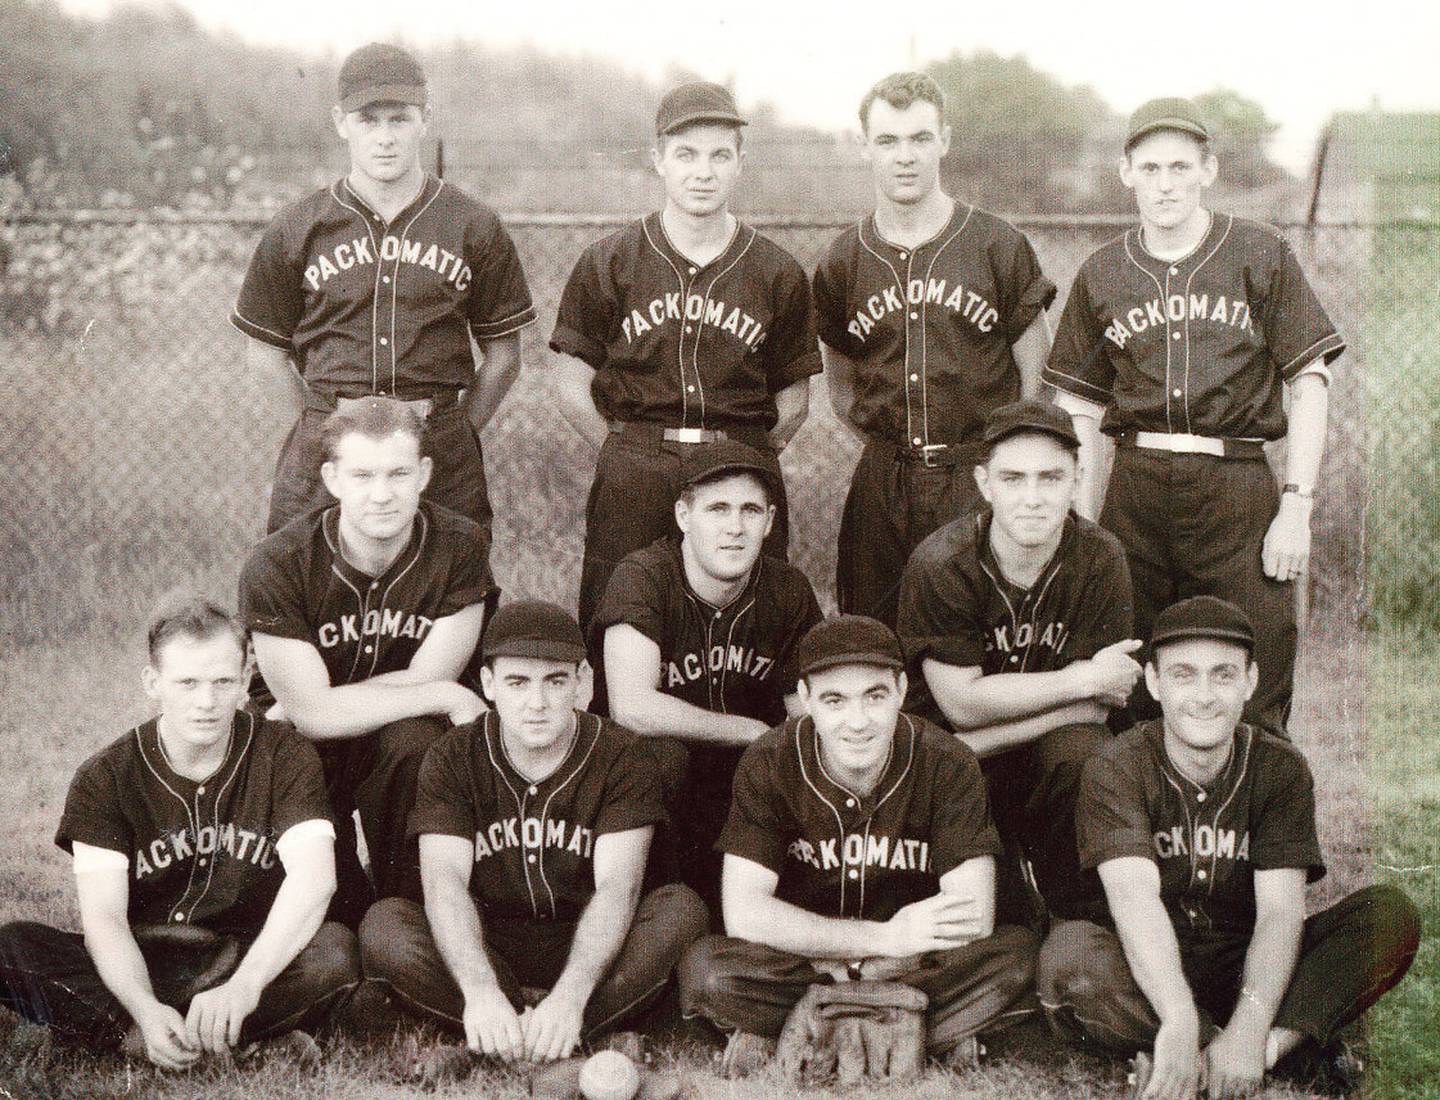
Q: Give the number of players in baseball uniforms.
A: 11